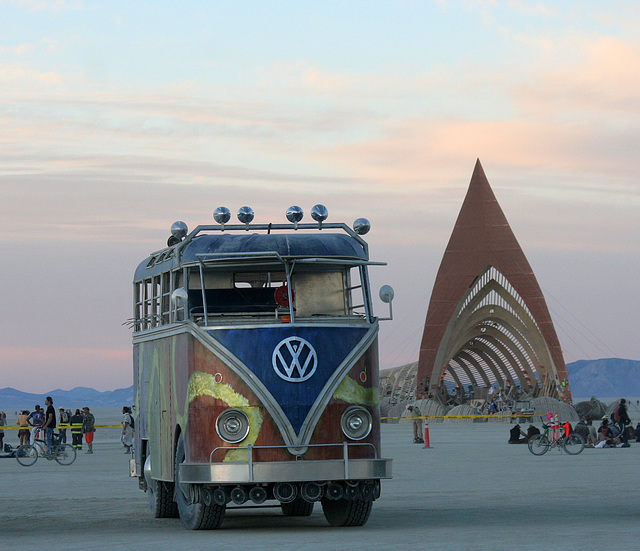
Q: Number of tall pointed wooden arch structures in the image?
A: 1